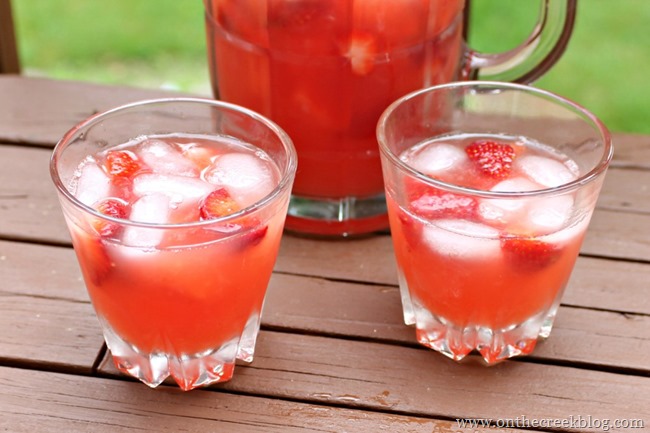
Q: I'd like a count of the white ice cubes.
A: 10